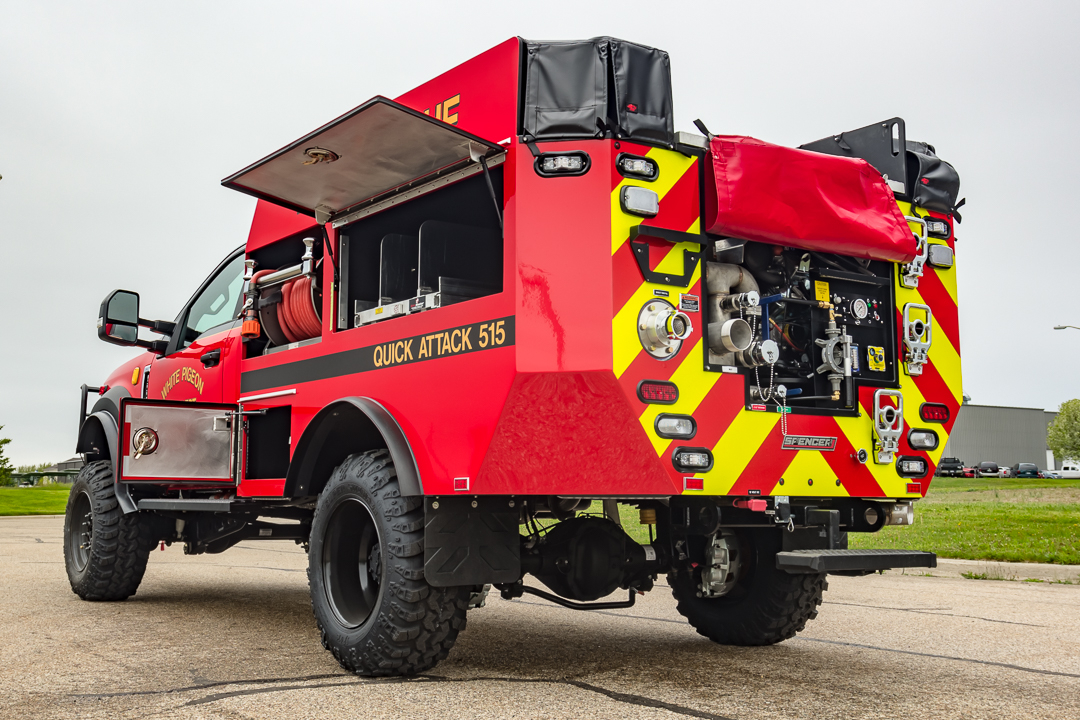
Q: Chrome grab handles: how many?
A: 3